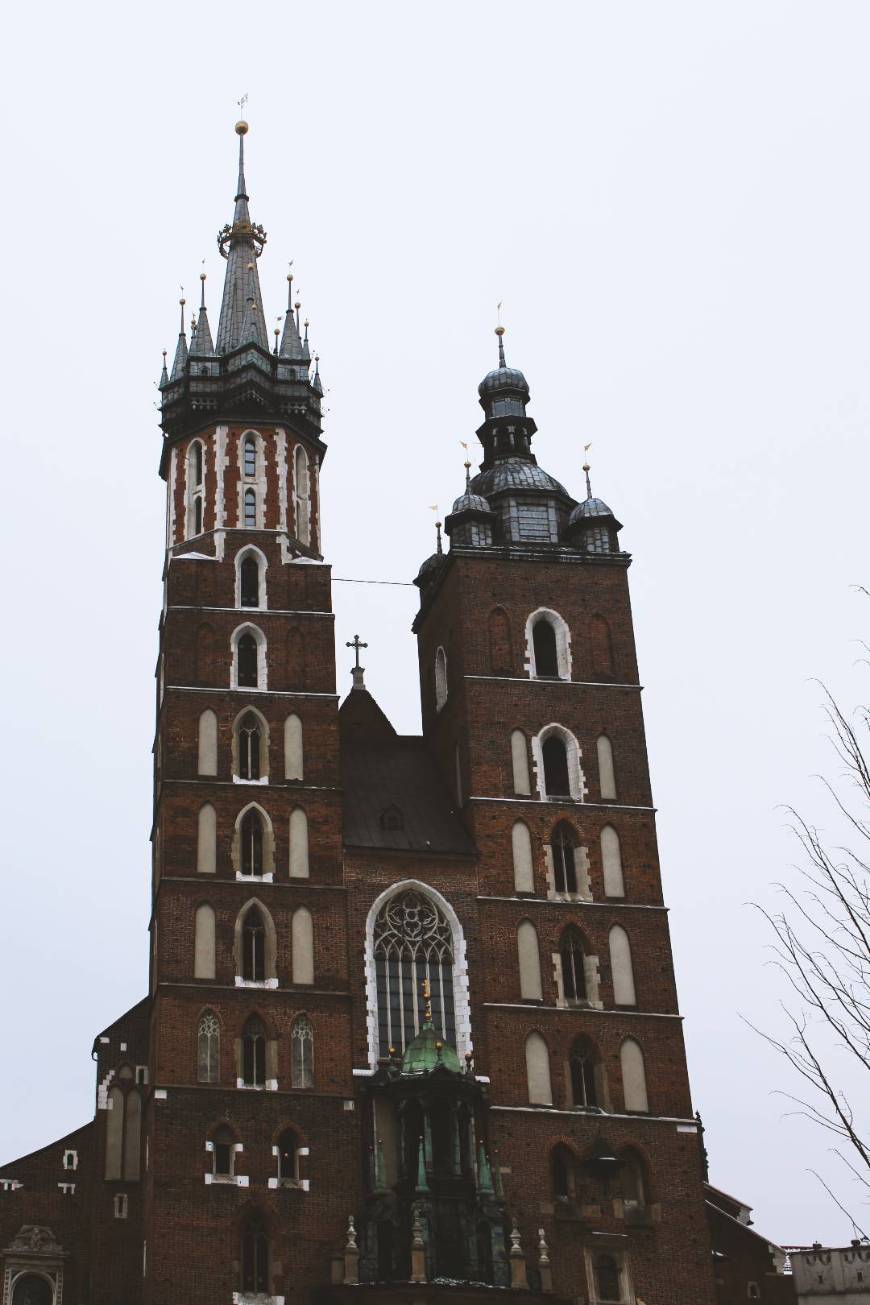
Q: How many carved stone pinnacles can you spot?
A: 4